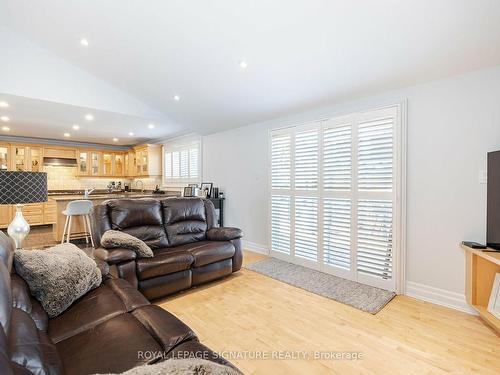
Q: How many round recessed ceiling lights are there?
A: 12